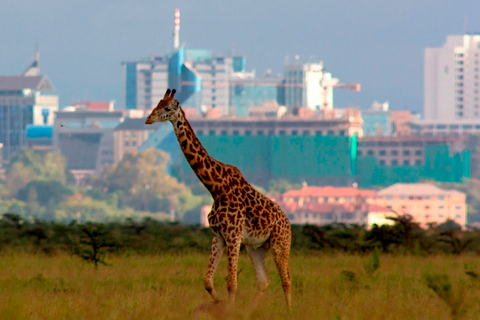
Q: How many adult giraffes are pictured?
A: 1